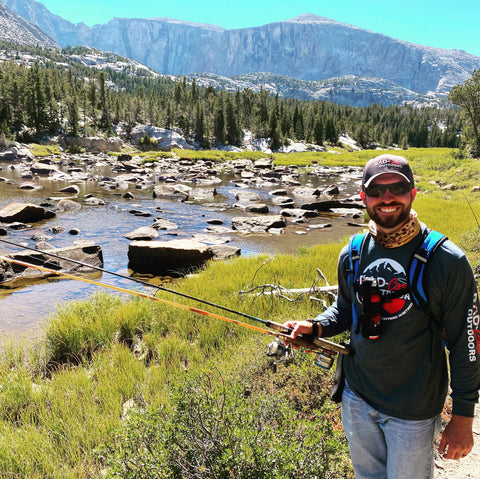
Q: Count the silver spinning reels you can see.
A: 1